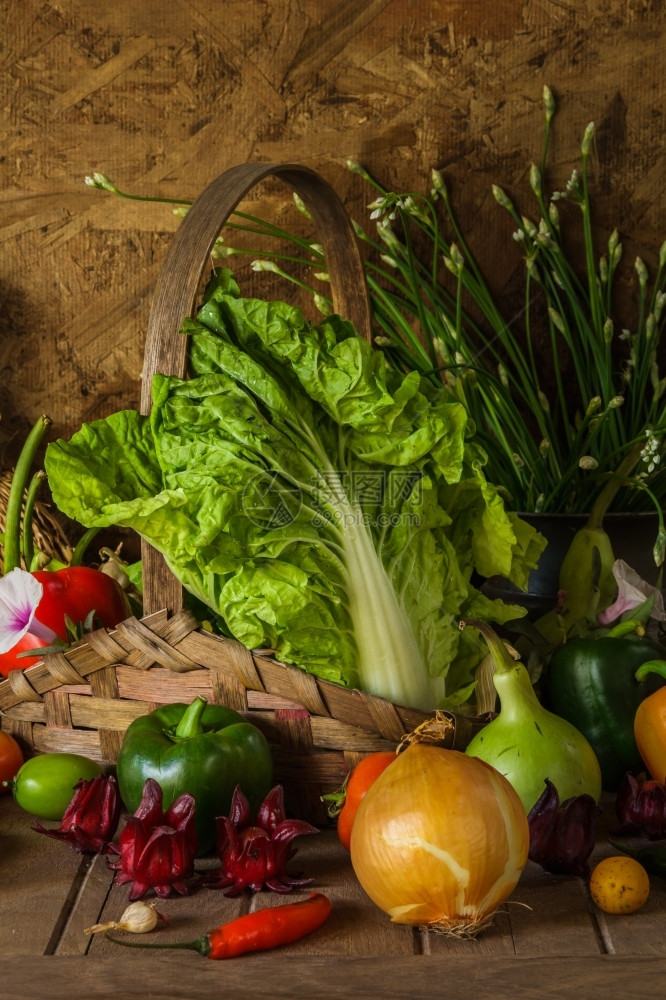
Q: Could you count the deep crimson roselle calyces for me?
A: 5